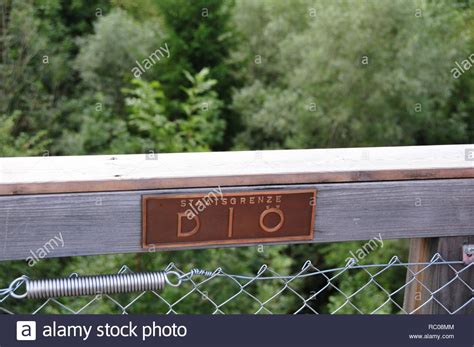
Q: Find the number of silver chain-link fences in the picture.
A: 1